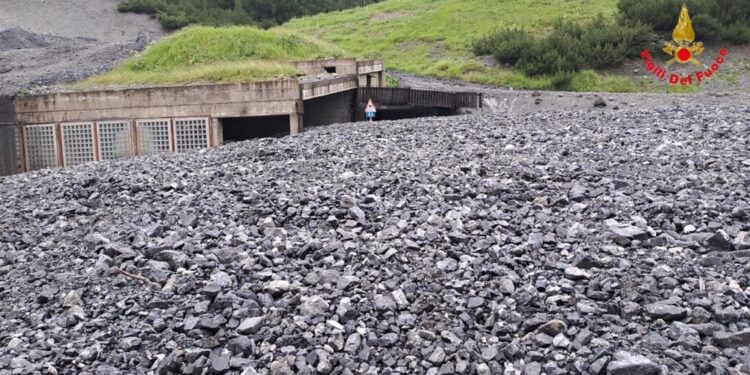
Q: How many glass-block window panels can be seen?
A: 5